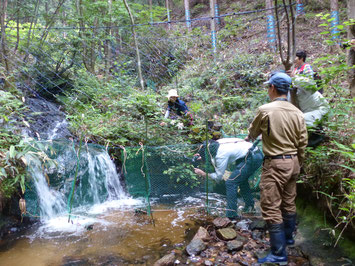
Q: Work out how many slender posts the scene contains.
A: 3